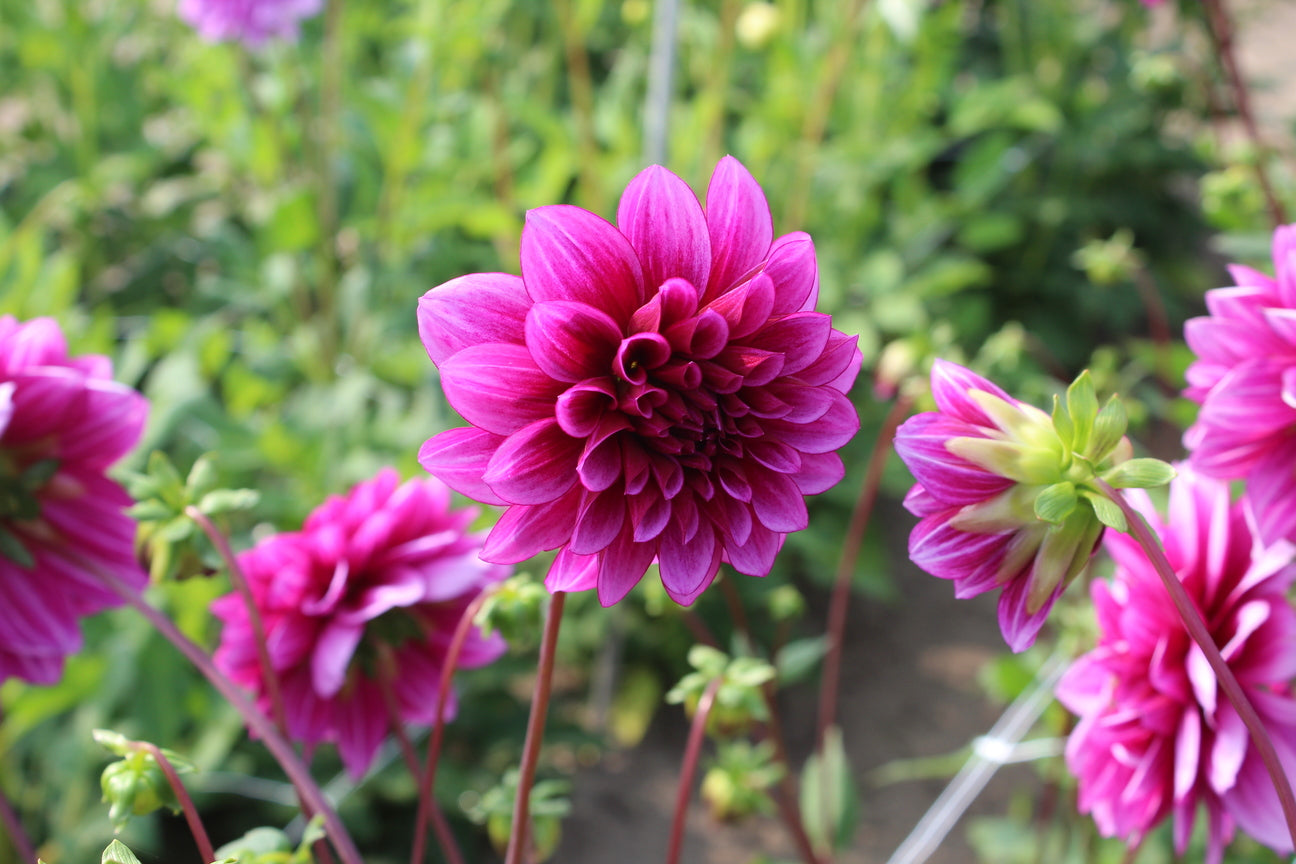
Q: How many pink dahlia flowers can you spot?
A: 7